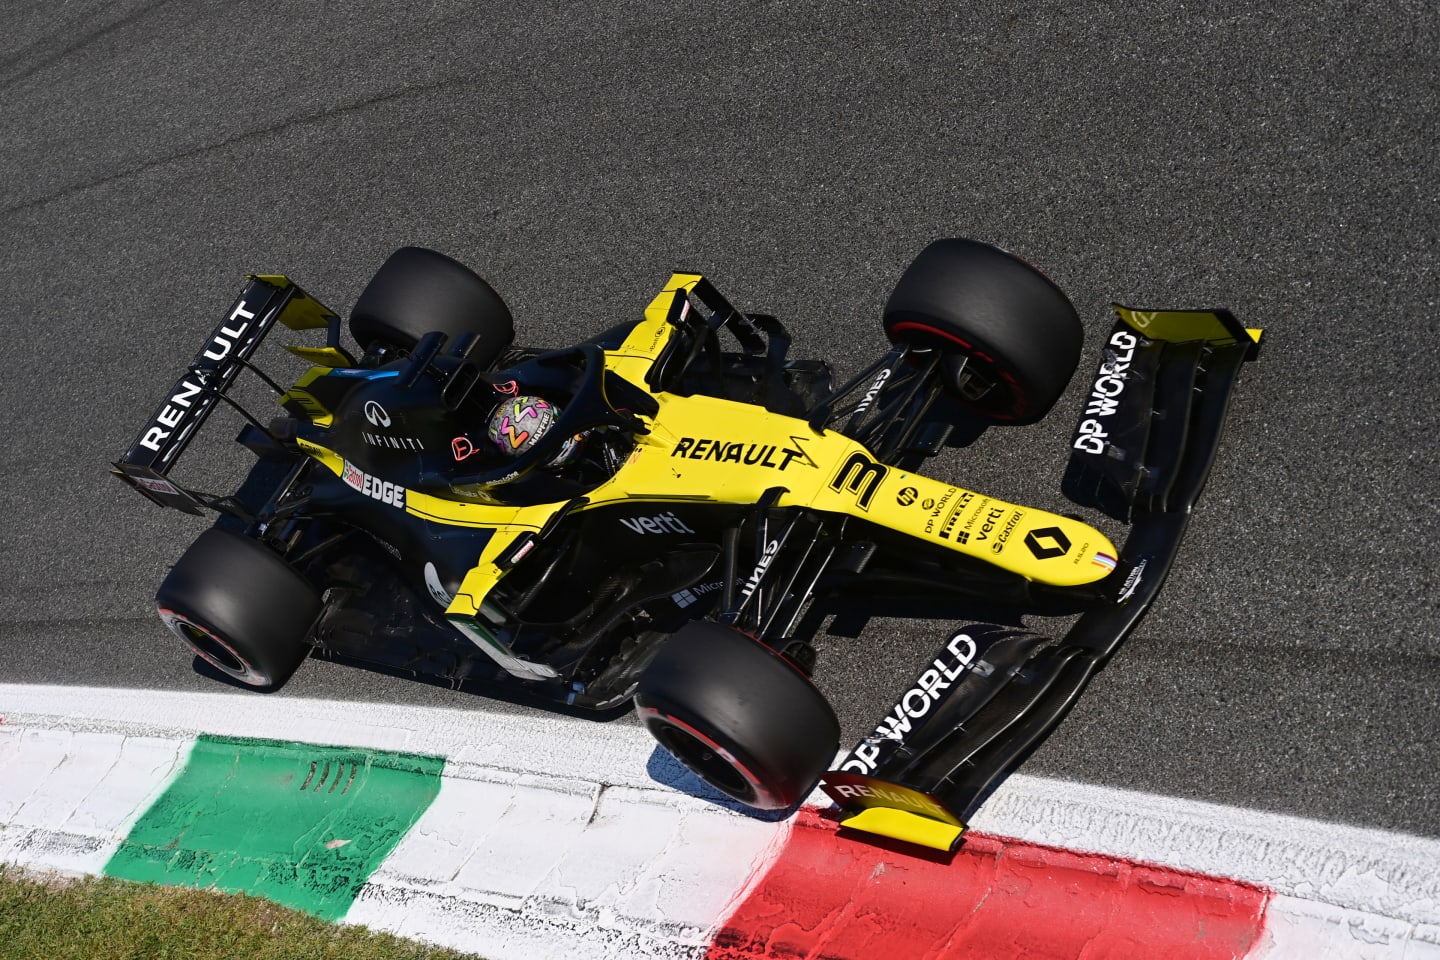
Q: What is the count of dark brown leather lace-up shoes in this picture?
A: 0